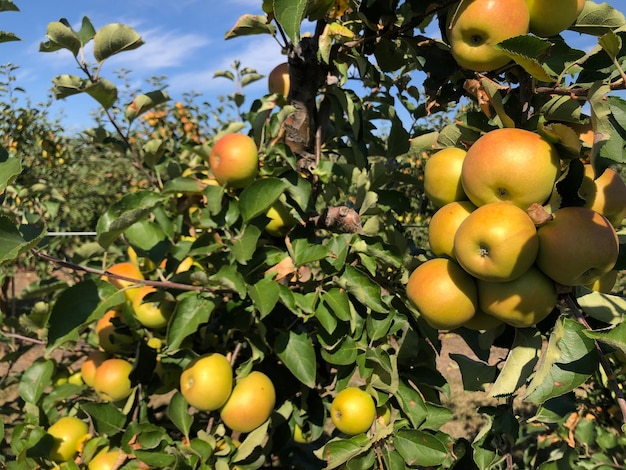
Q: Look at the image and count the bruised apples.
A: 0